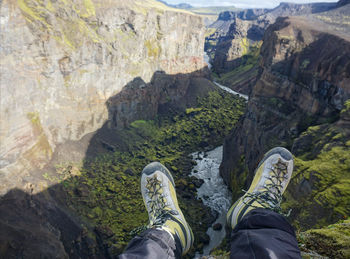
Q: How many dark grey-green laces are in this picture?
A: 2